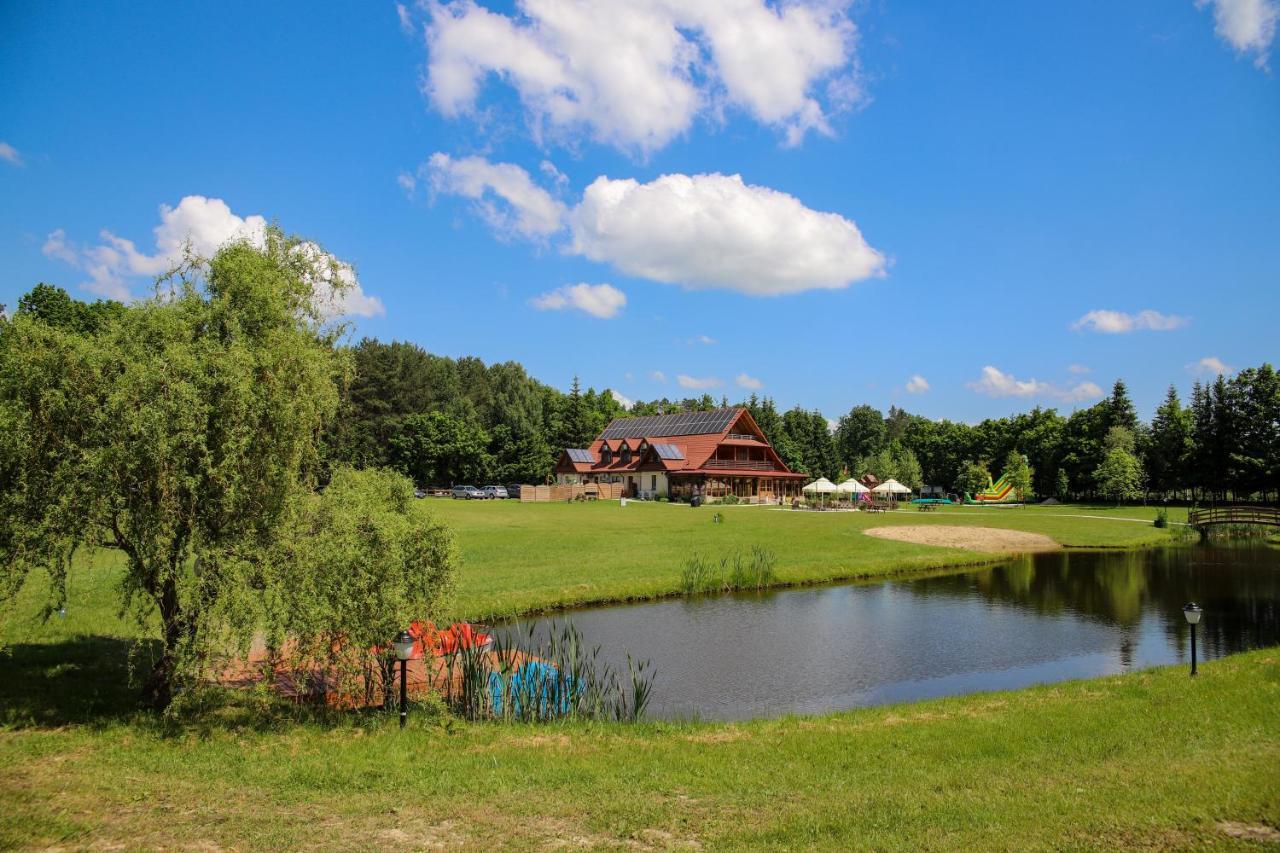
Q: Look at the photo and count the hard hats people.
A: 0